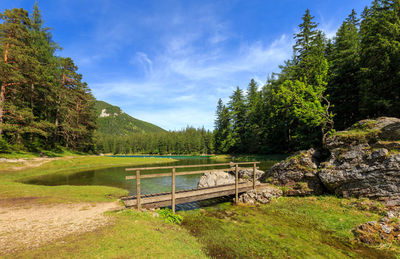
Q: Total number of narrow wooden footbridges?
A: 1